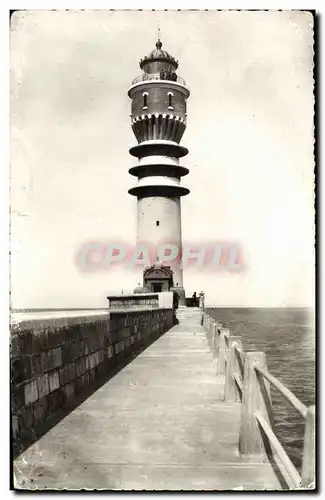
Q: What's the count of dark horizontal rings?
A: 3